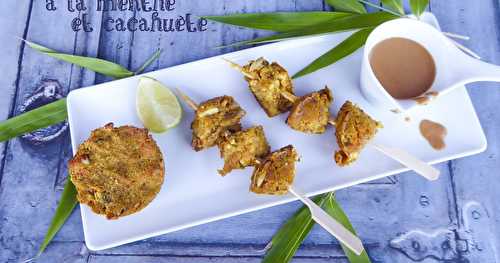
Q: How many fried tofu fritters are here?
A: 7